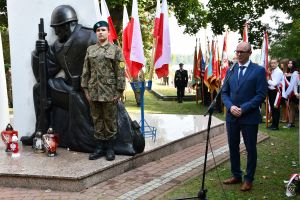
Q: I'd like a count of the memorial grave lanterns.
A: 4